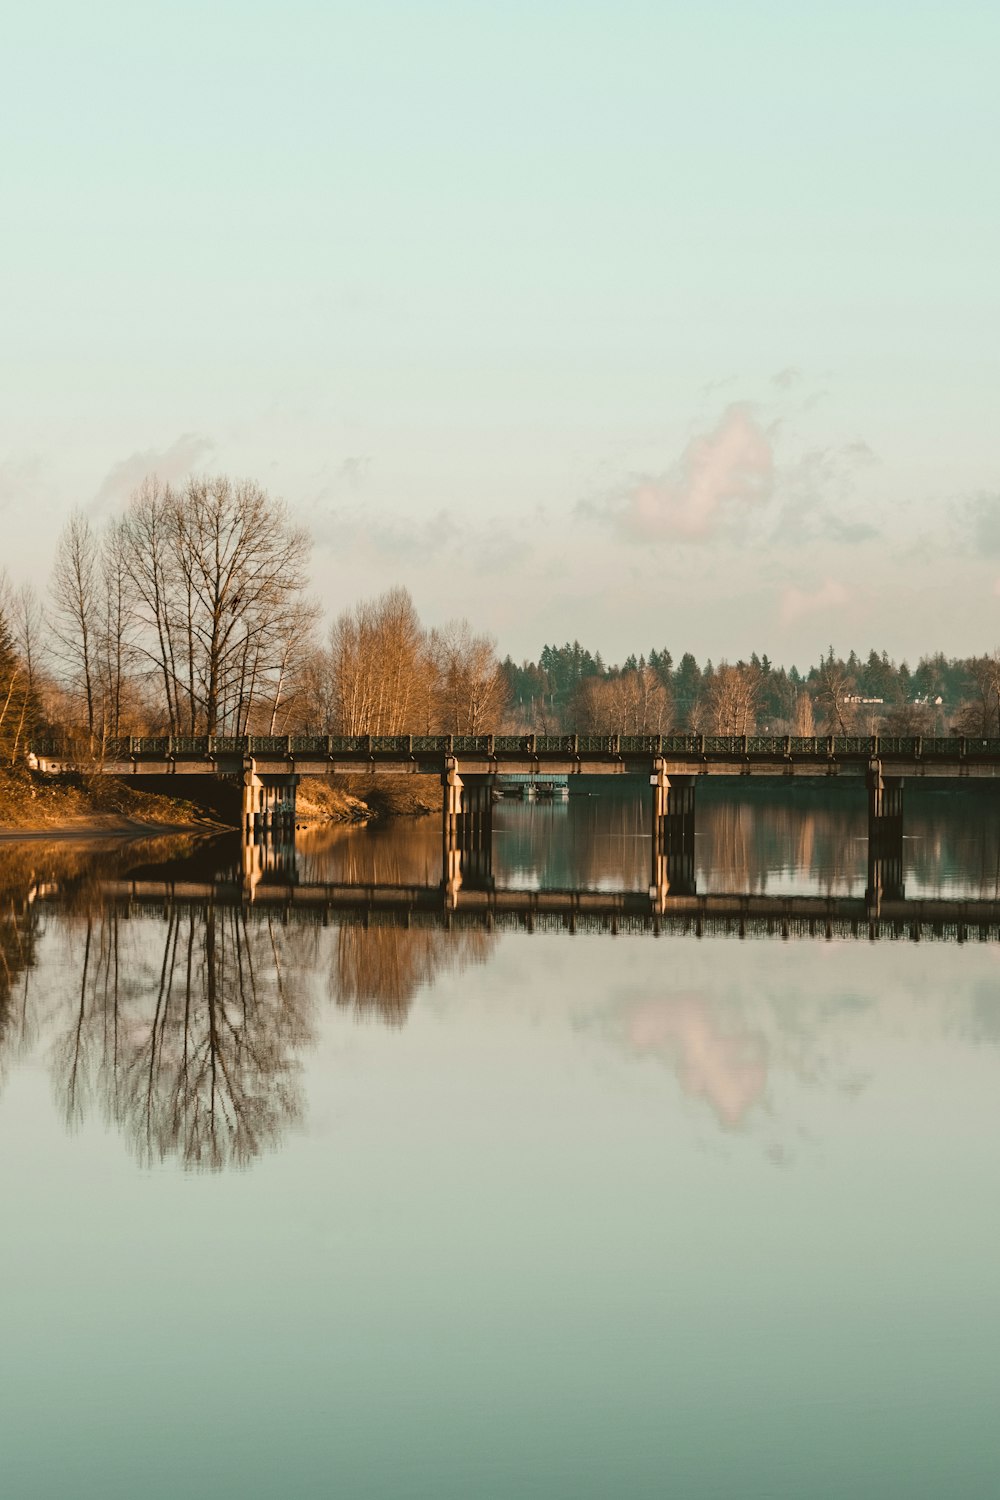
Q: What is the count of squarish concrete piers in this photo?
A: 4